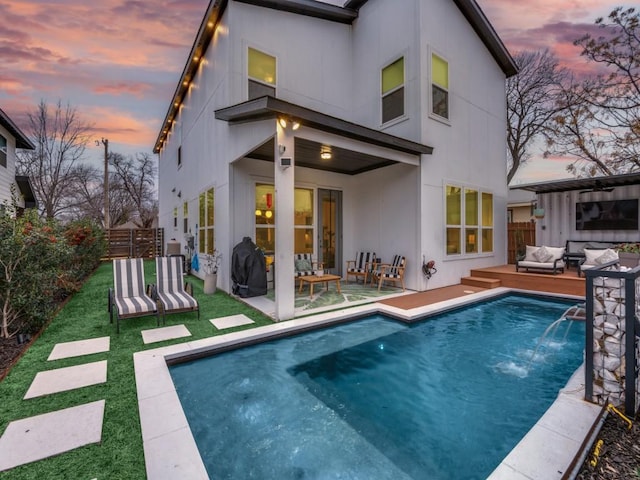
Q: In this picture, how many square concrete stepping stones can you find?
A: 5